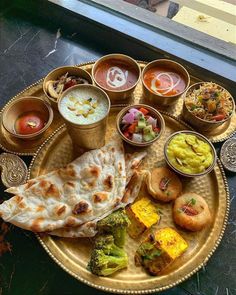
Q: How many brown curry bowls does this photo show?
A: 2